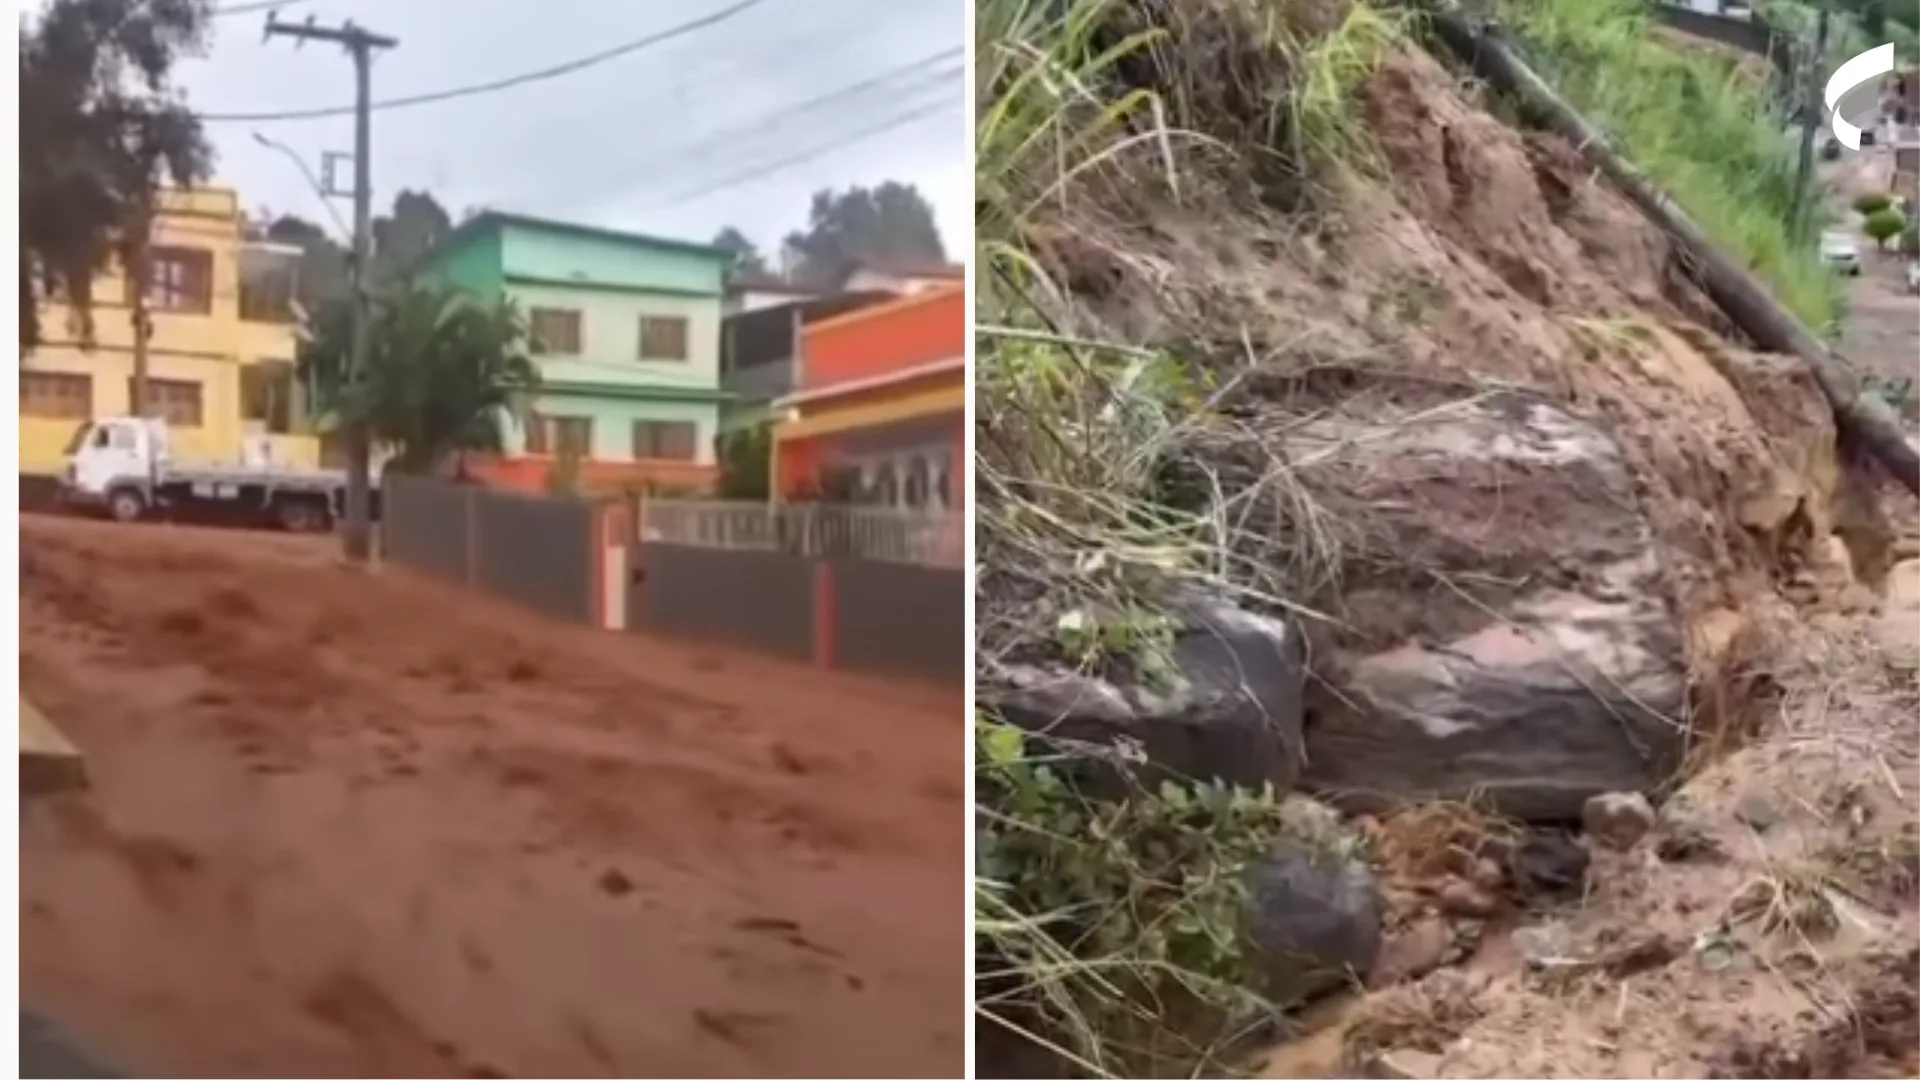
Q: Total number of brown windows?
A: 7